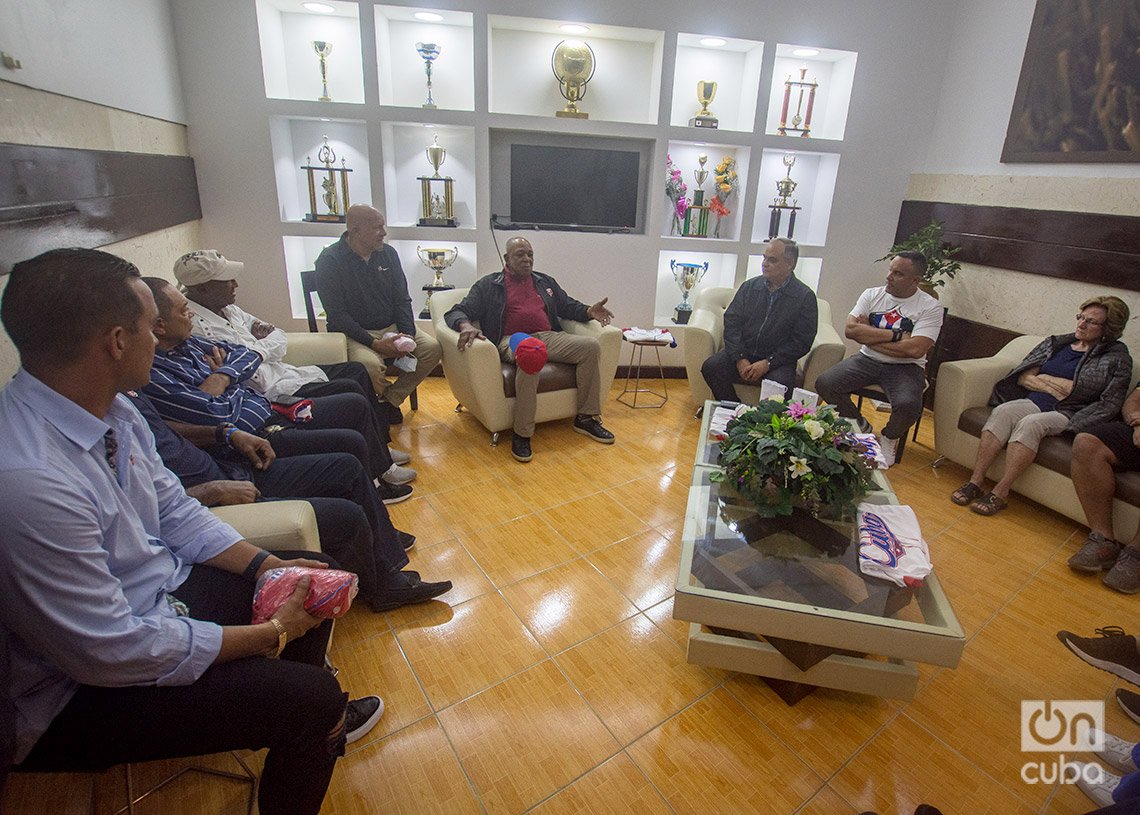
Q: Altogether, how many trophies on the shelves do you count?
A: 11